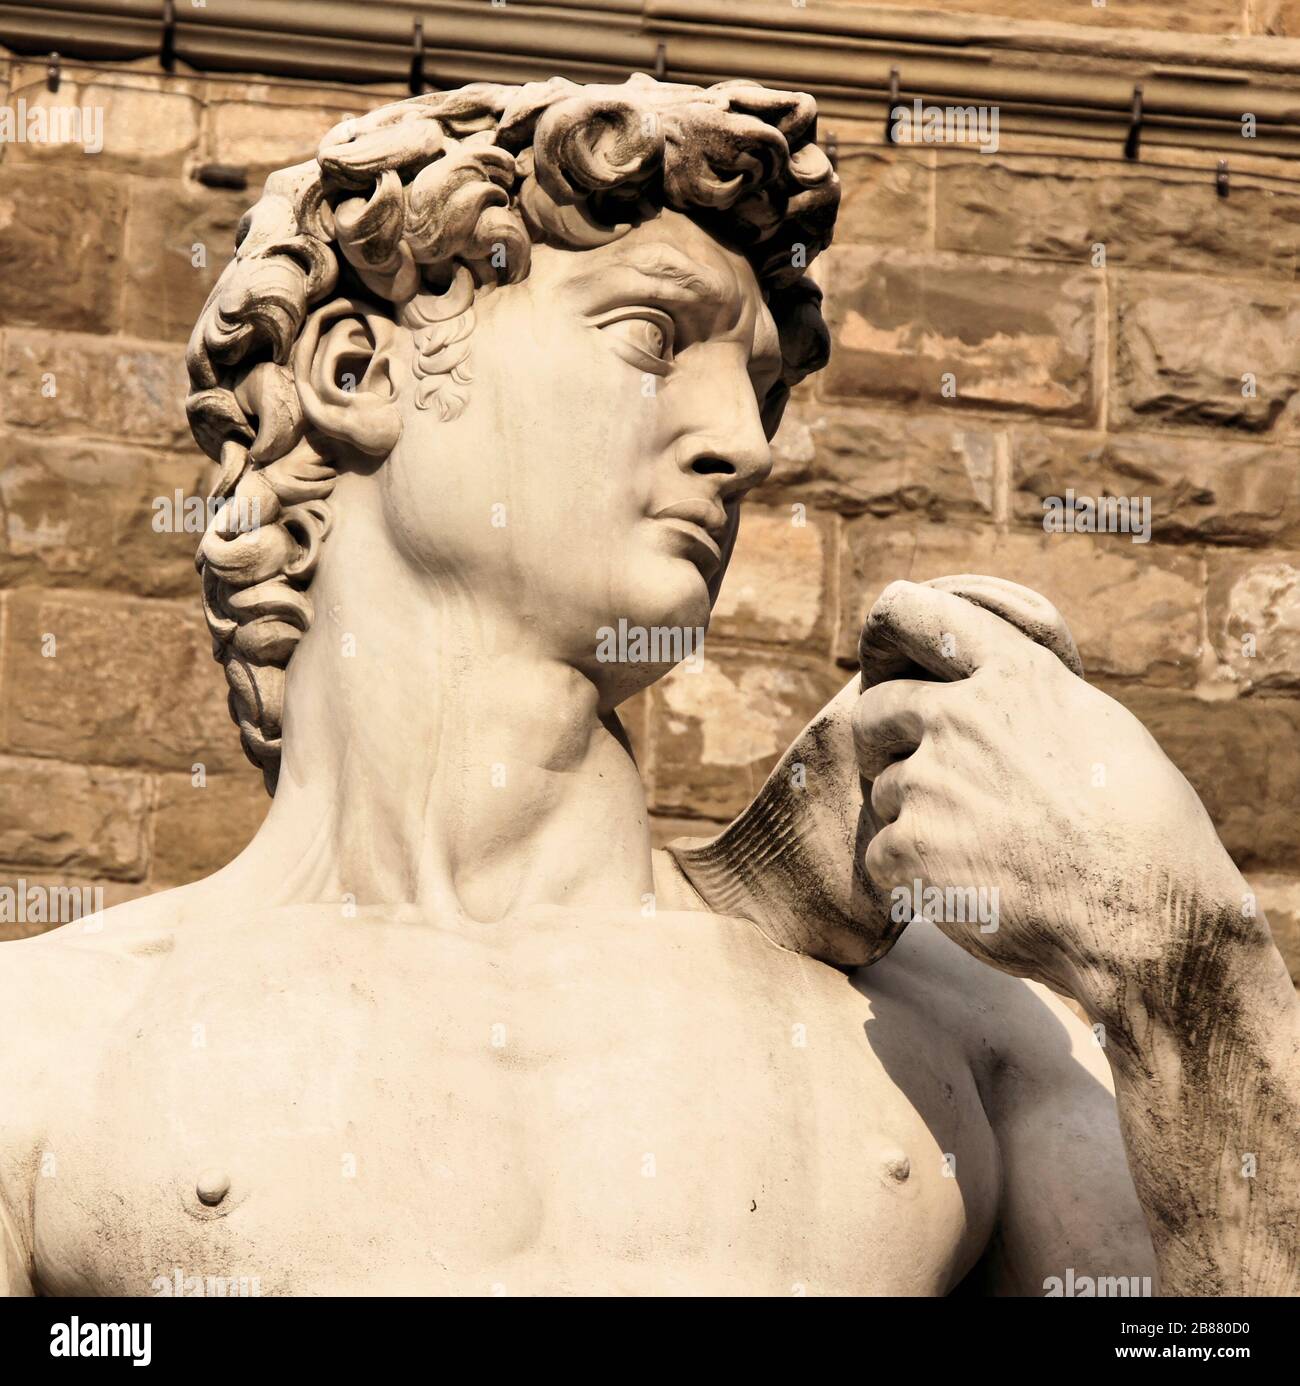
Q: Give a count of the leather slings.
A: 1